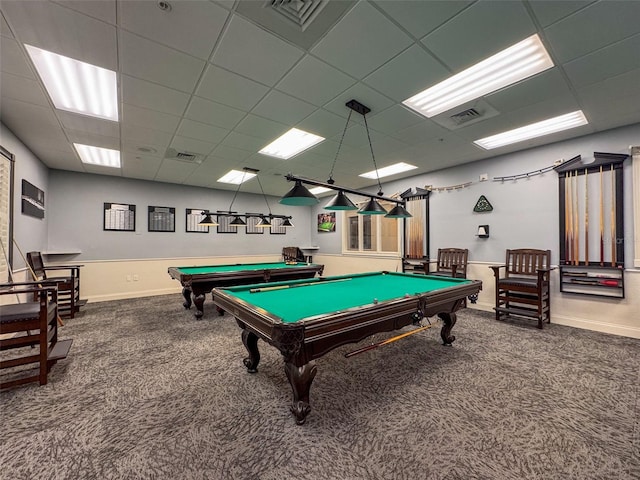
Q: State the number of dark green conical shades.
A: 4